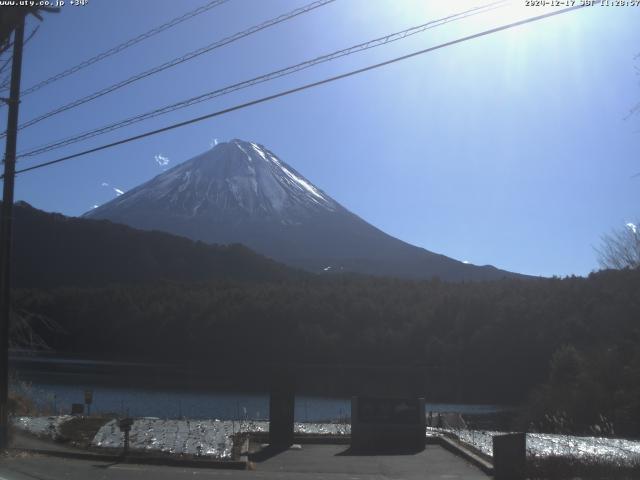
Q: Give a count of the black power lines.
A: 4